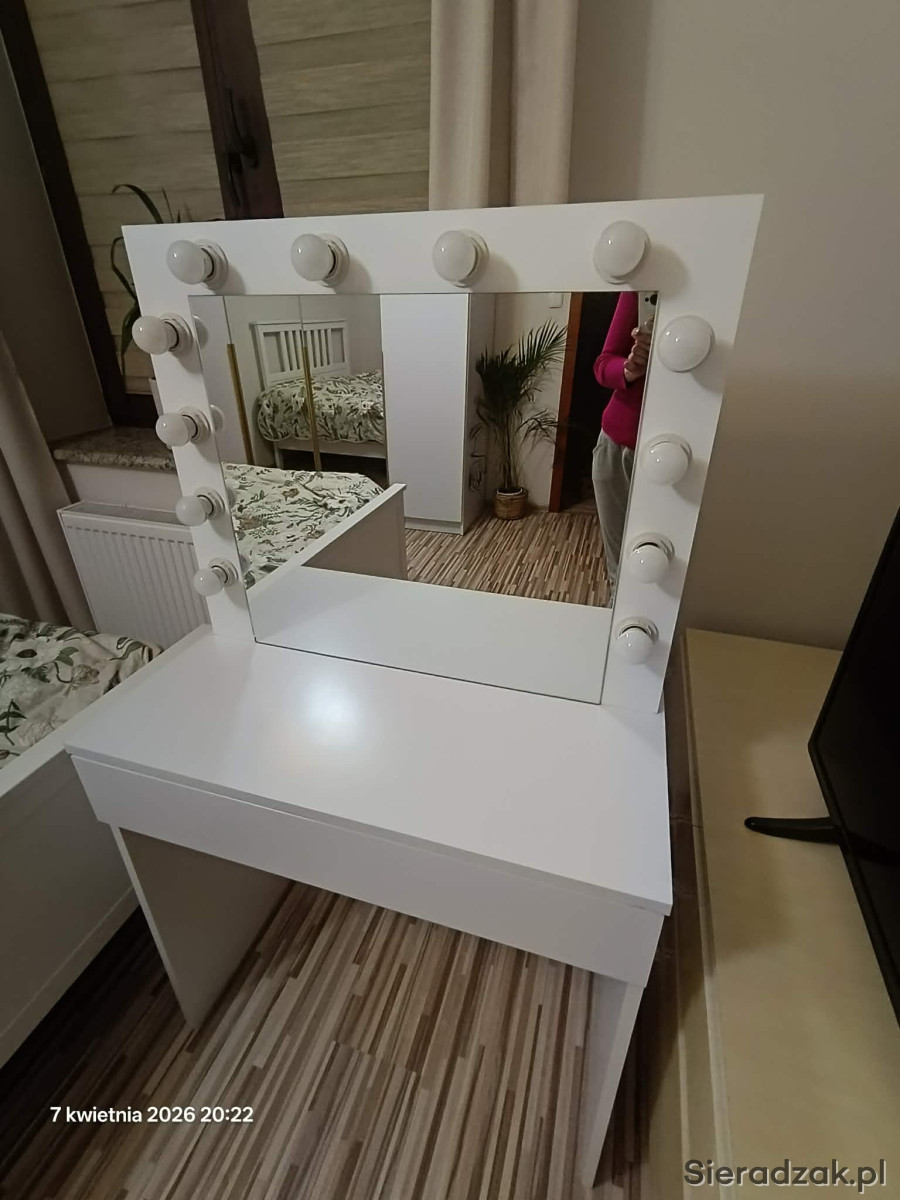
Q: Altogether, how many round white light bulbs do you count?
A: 12